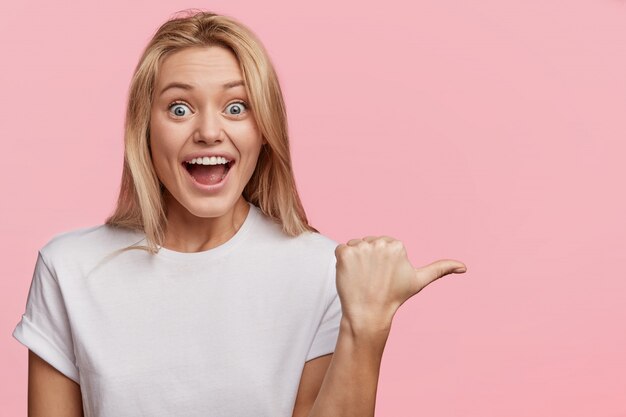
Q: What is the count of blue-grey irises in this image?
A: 2